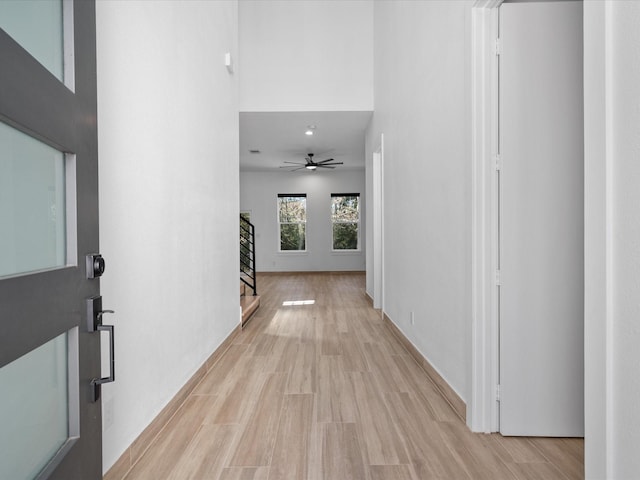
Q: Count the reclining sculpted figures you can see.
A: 0